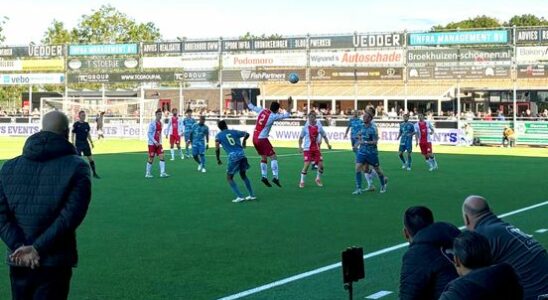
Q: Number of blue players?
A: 6